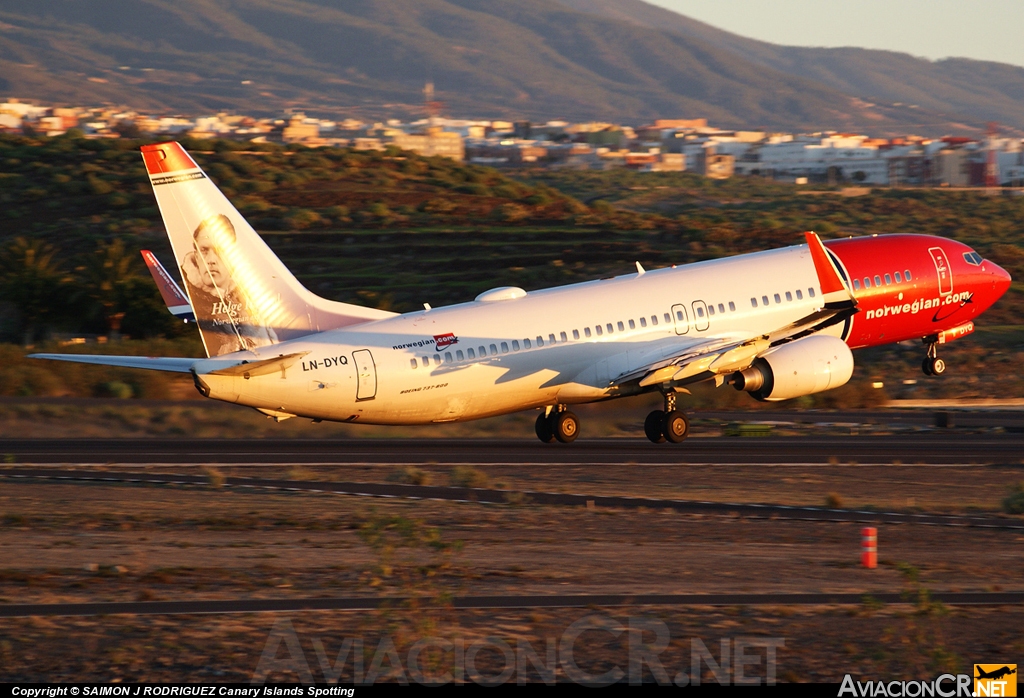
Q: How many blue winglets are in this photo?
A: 0